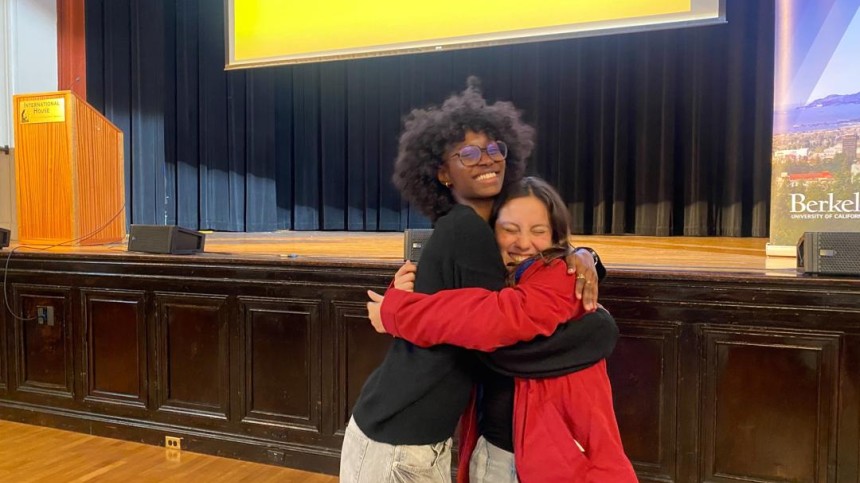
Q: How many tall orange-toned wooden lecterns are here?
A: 1